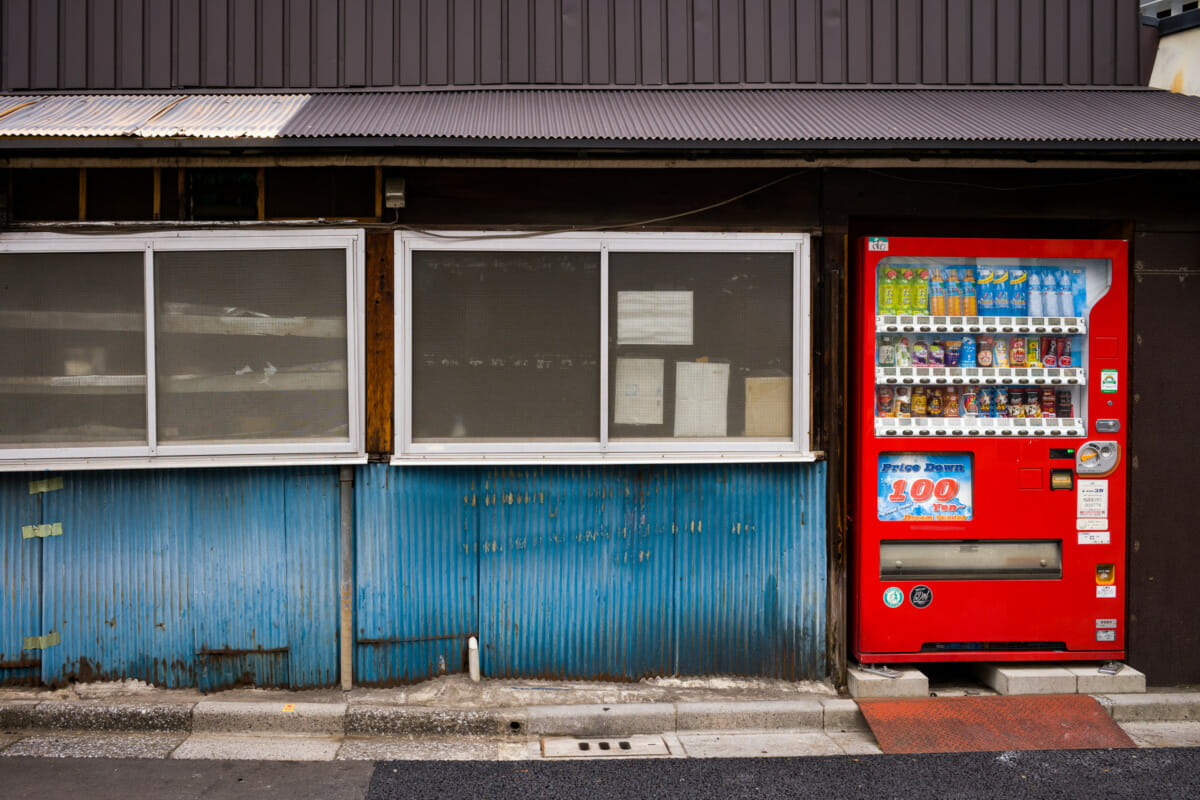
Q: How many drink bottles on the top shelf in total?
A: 12